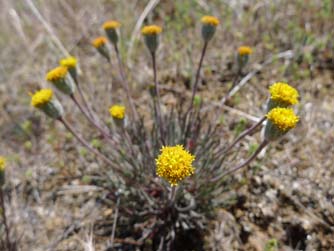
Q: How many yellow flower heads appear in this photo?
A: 13